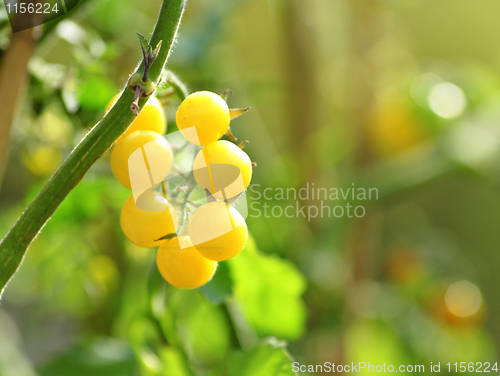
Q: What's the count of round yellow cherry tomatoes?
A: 7